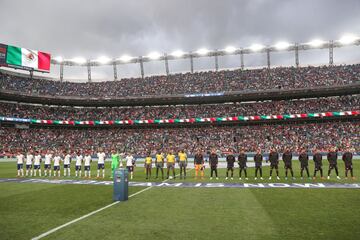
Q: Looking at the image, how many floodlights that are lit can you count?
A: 12